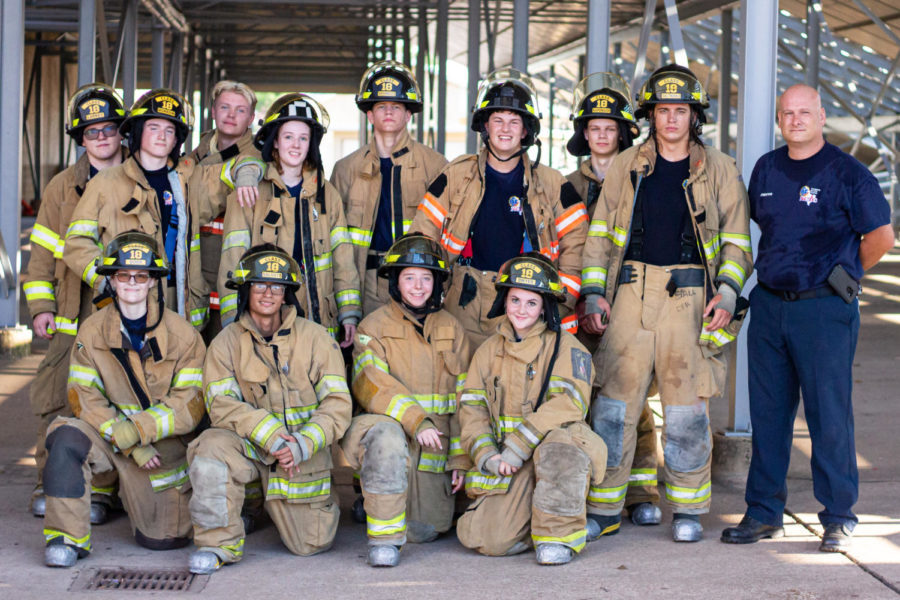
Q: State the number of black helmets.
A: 11